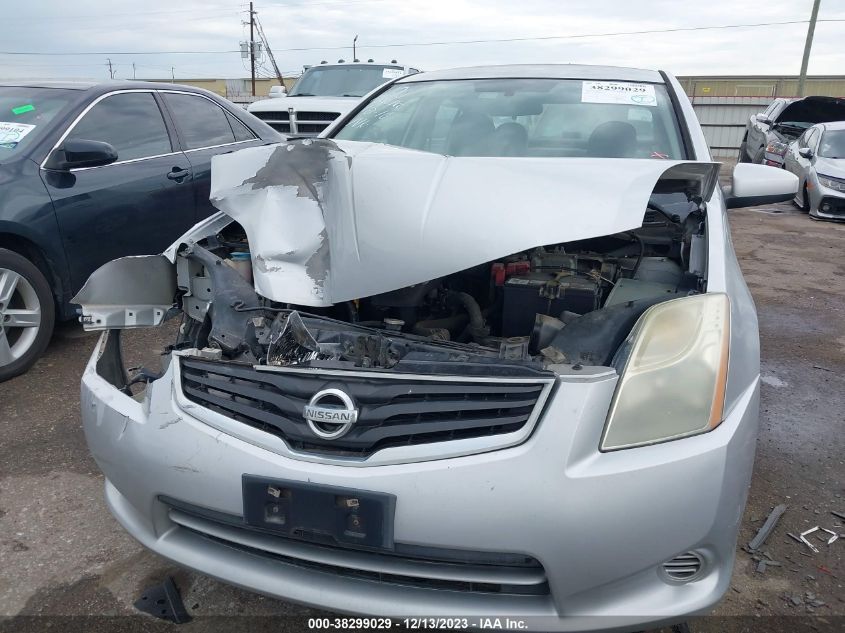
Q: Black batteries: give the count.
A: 1